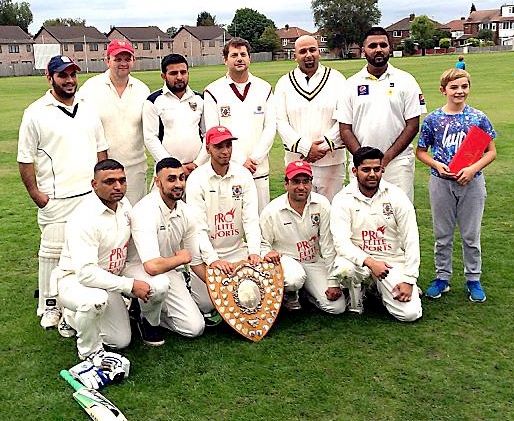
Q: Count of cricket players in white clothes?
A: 11